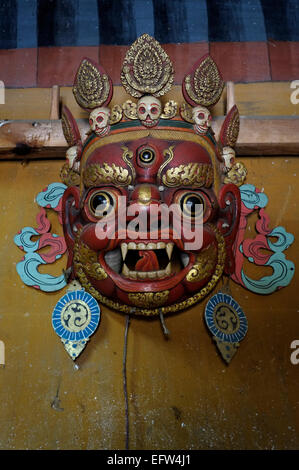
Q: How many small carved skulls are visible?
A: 5